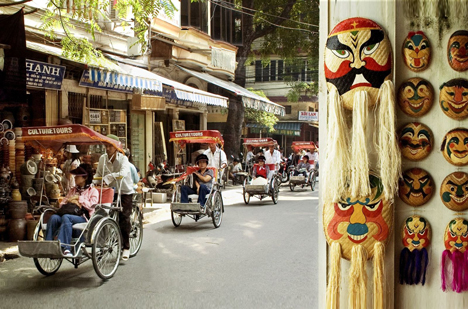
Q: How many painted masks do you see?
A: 12